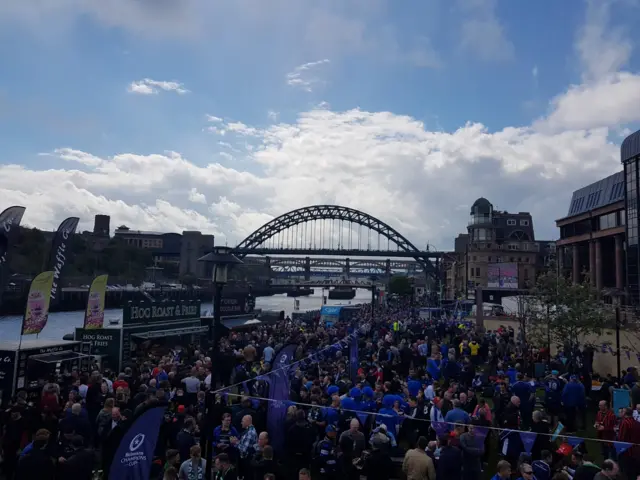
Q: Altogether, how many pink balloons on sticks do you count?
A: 0